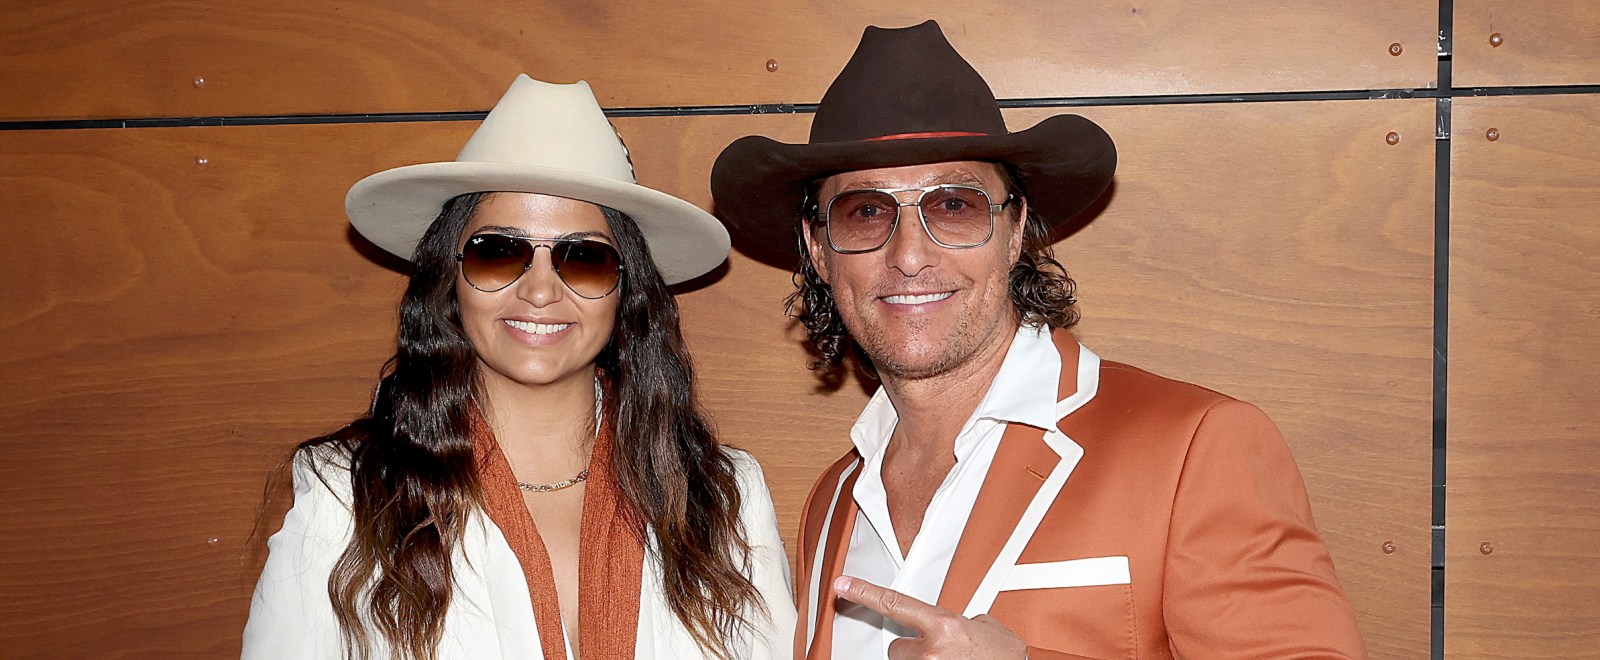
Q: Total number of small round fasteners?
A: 10